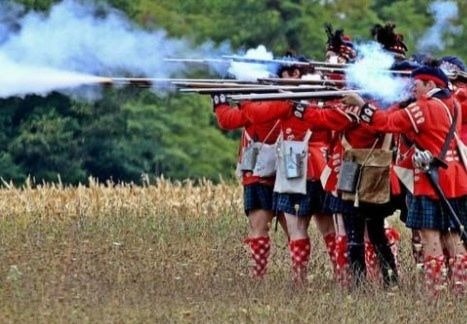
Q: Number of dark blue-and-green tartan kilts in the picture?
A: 4